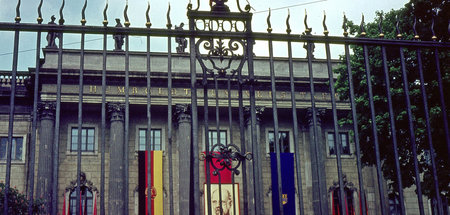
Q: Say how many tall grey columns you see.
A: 5